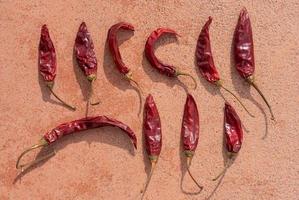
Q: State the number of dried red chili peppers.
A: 10